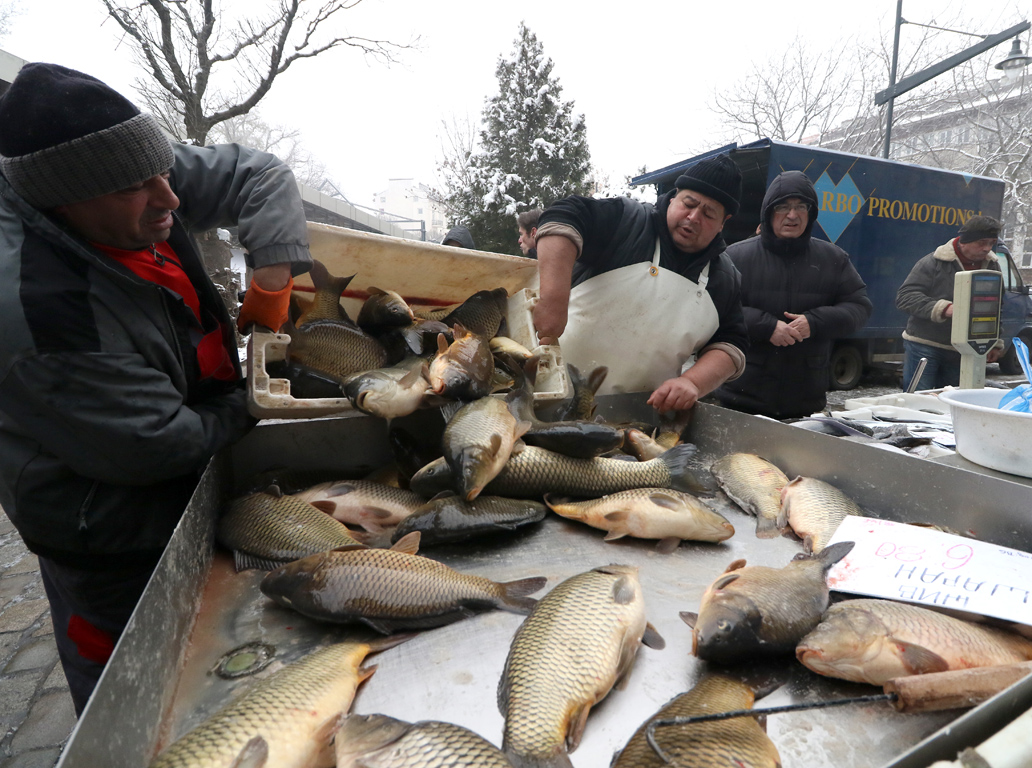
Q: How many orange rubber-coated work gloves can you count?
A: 1